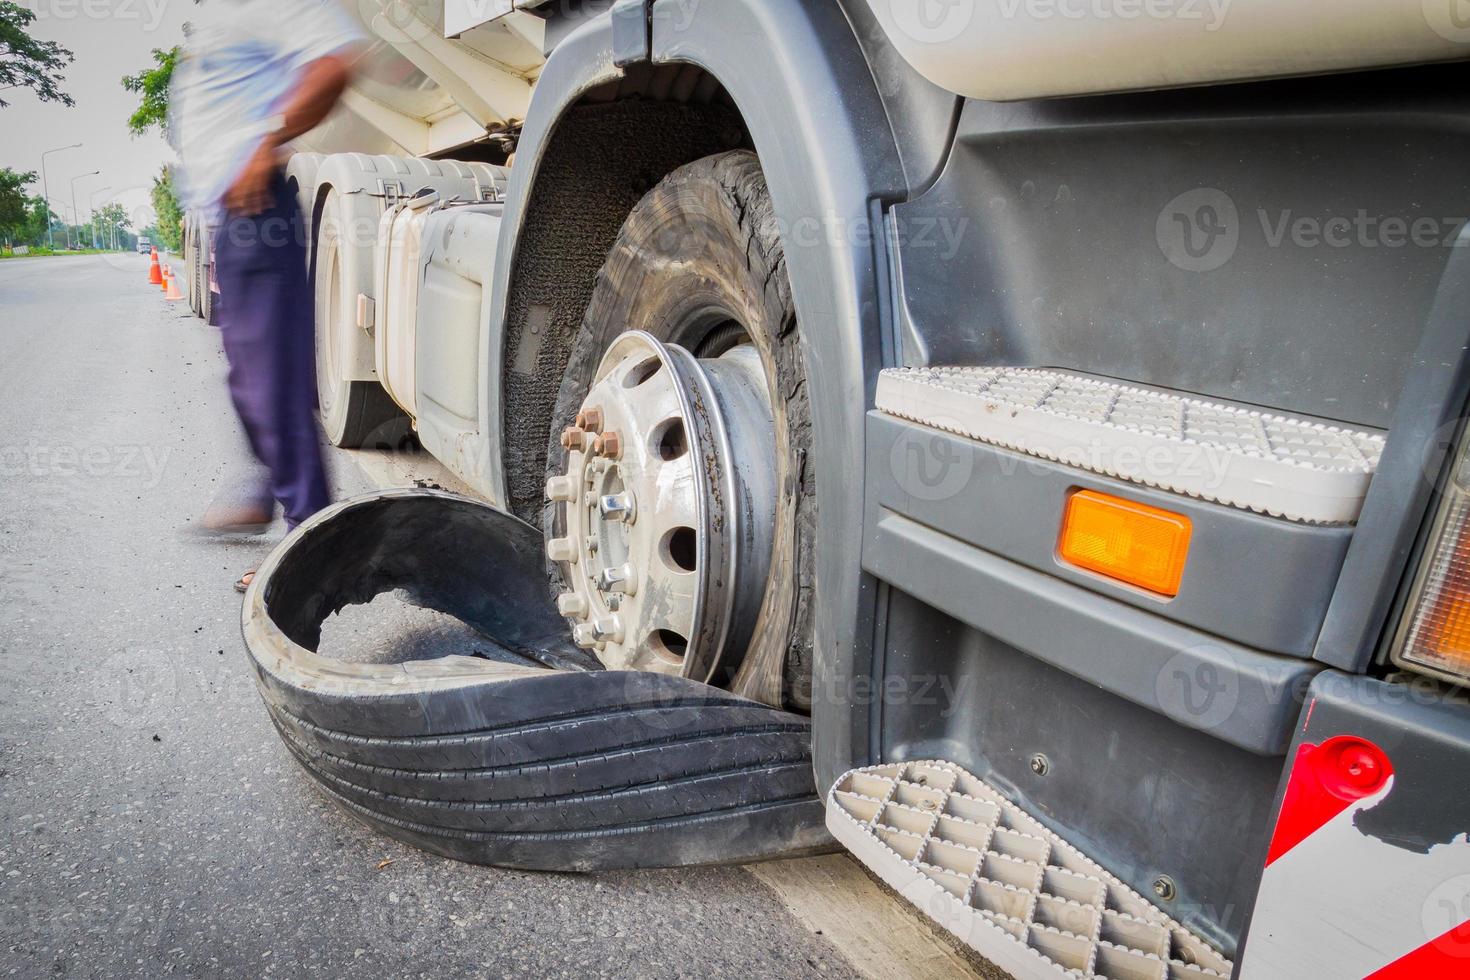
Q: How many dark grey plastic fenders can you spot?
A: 1